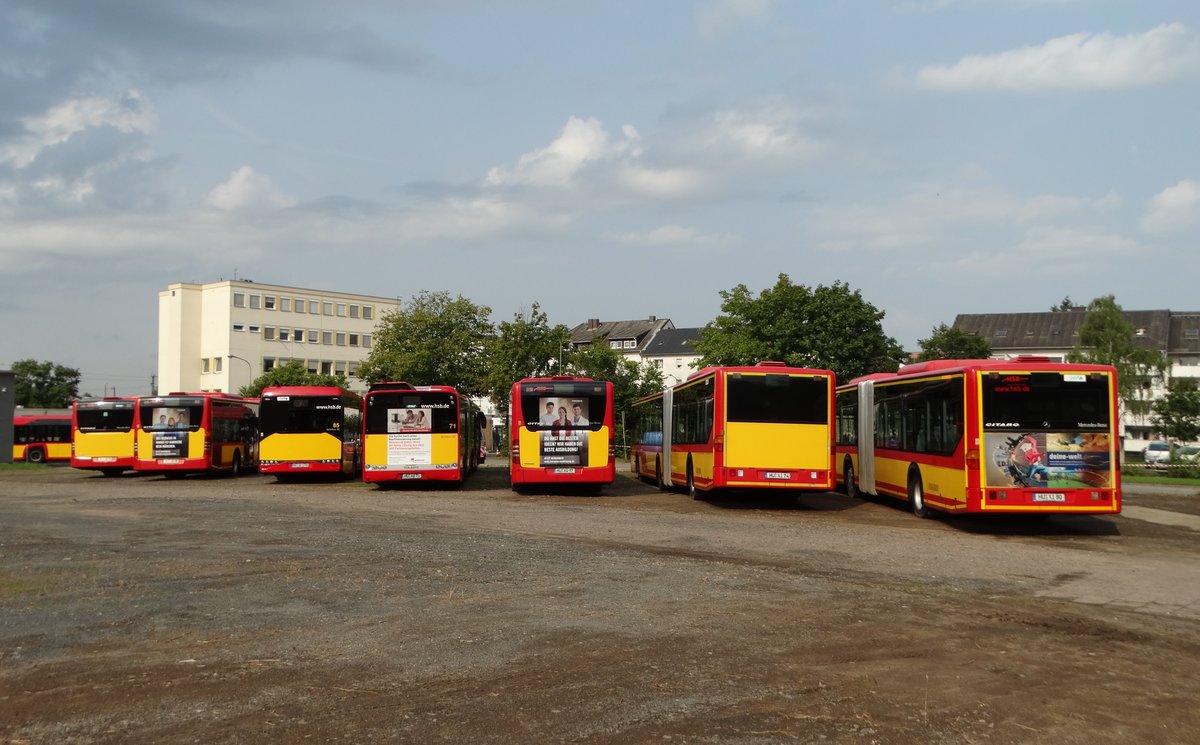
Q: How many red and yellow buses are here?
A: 8